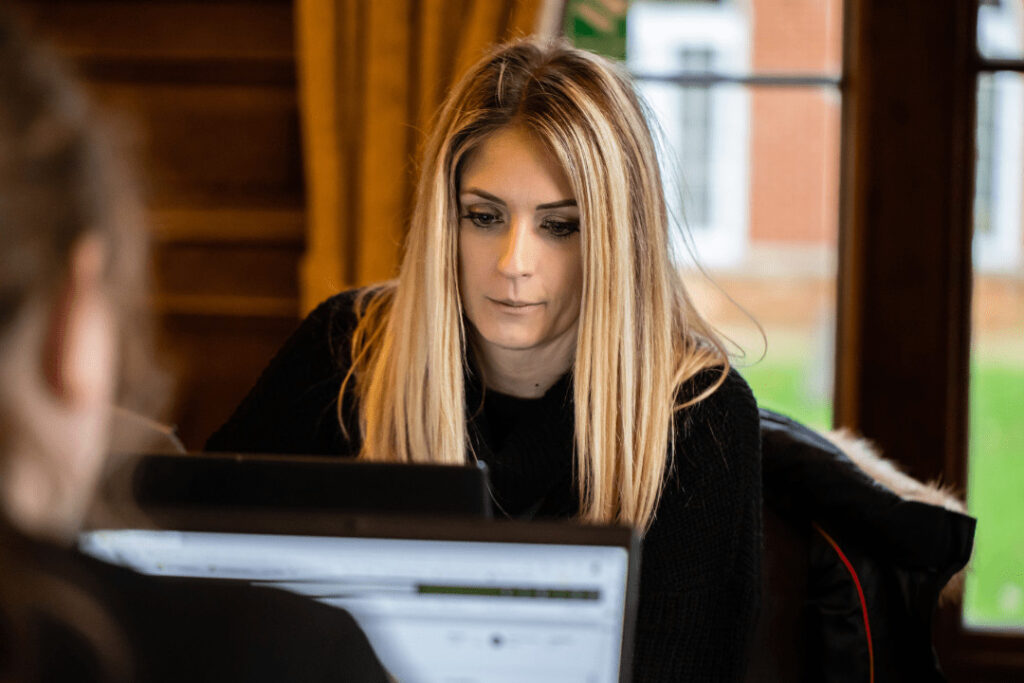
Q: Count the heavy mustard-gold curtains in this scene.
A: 1